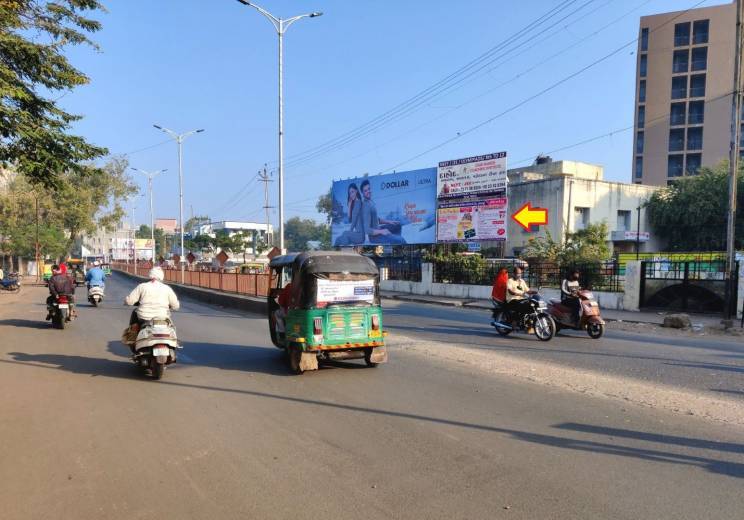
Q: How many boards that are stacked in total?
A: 2